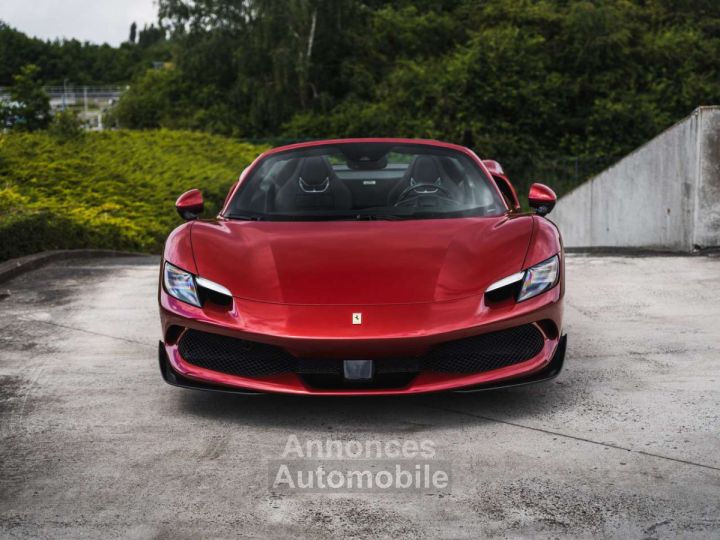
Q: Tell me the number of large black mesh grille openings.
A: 2